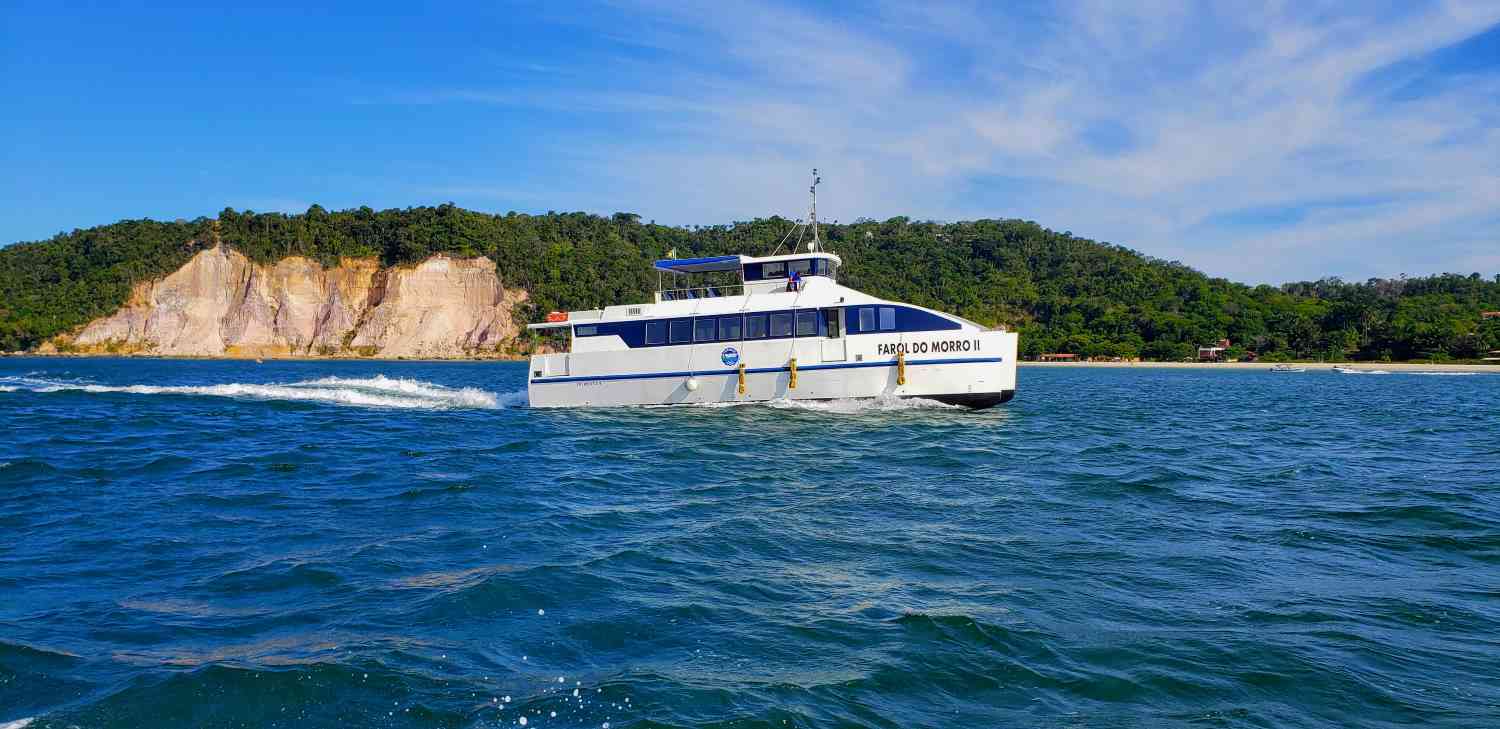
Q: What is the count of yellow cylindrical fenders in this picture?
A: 3